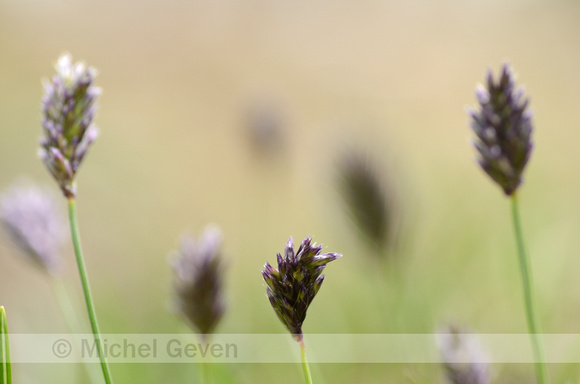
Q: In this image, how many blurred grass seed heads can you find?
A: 5